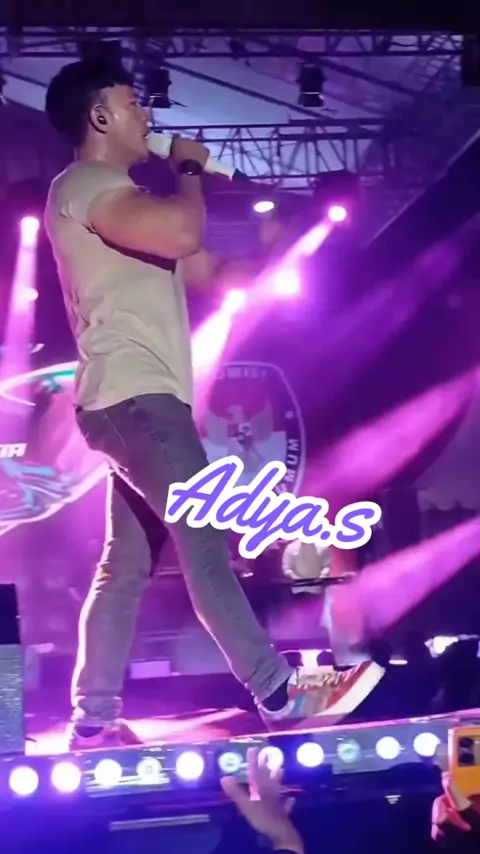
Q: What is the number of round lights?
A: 11